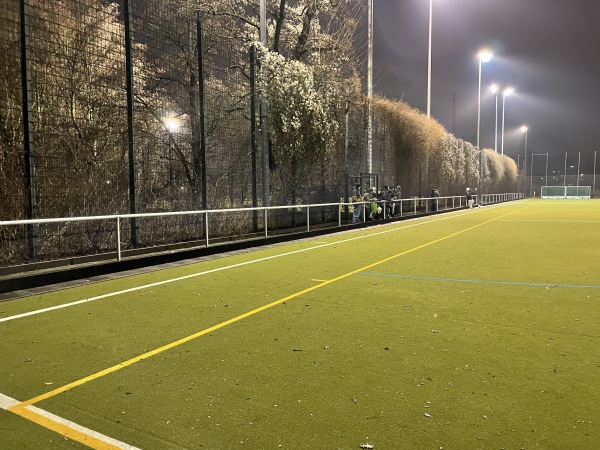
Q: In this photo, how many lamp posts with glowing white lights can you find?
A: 4